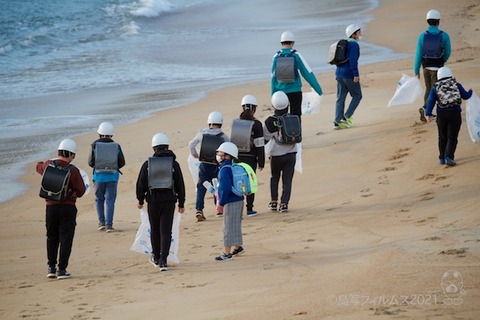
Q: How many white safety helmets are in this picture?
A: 11